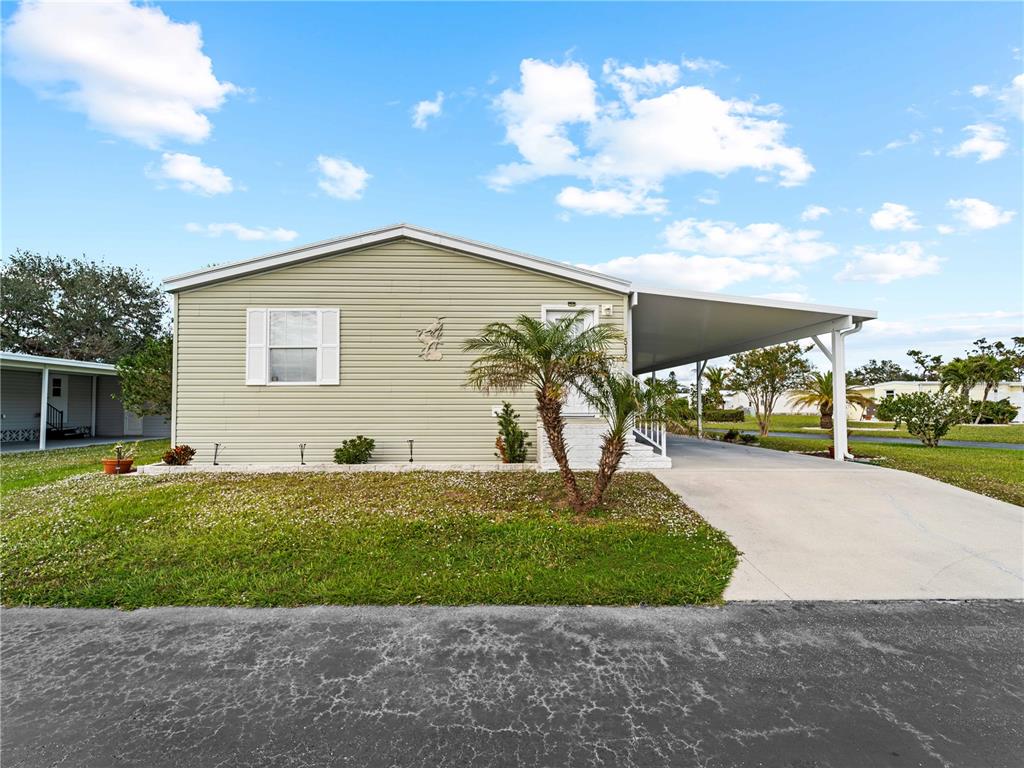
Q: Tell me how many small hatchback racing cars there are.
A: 0